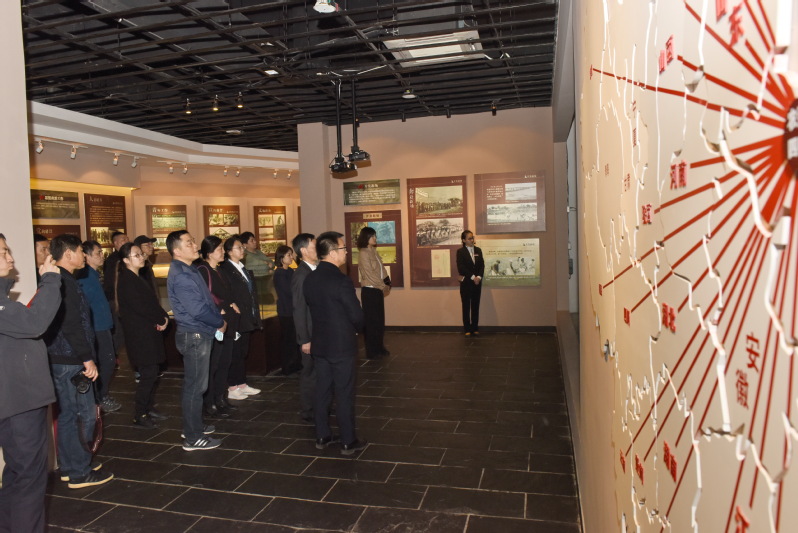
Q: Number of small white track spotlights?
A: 10